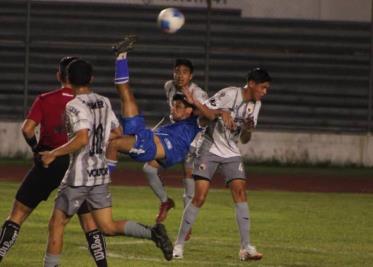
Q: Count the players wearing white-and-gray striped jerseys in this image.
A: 3